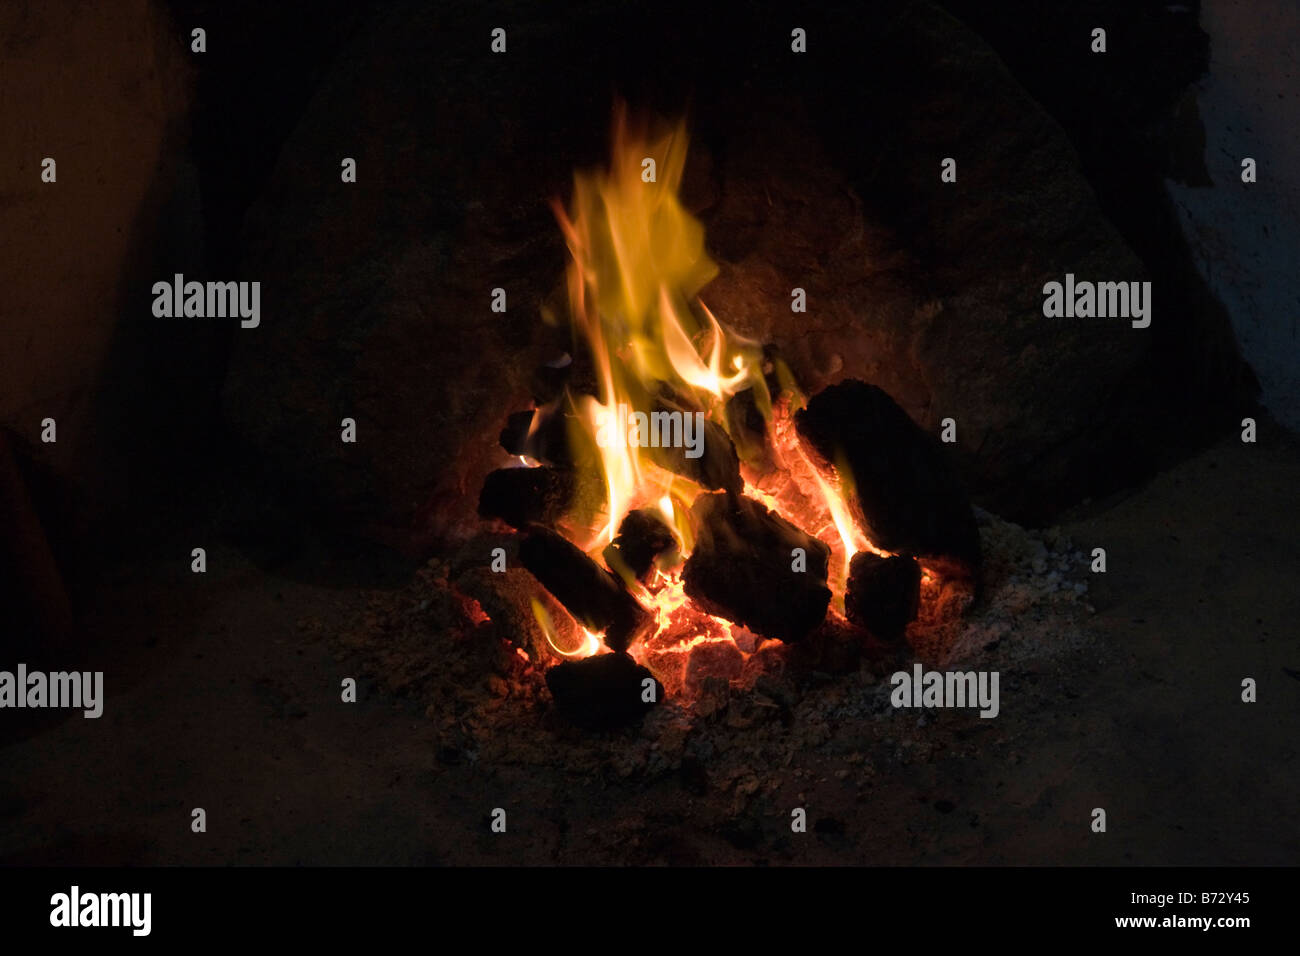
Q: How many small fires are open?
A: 1